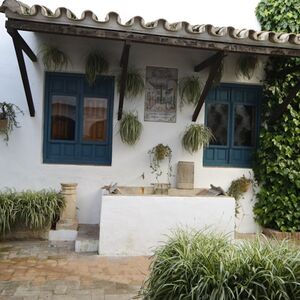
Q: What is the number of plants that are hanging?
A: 11